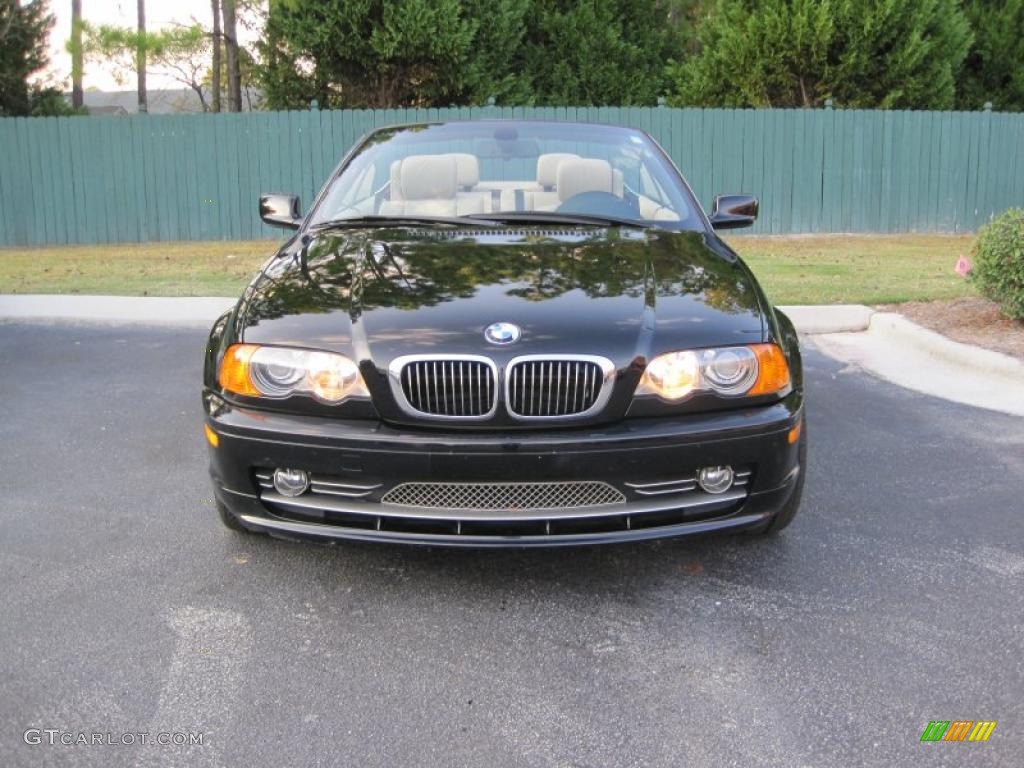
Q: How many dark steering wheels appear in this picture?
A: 1